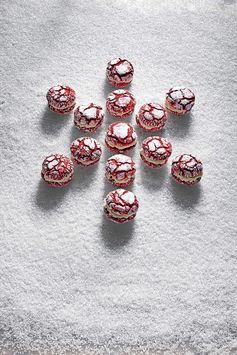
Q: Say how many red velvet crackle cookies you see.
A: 13